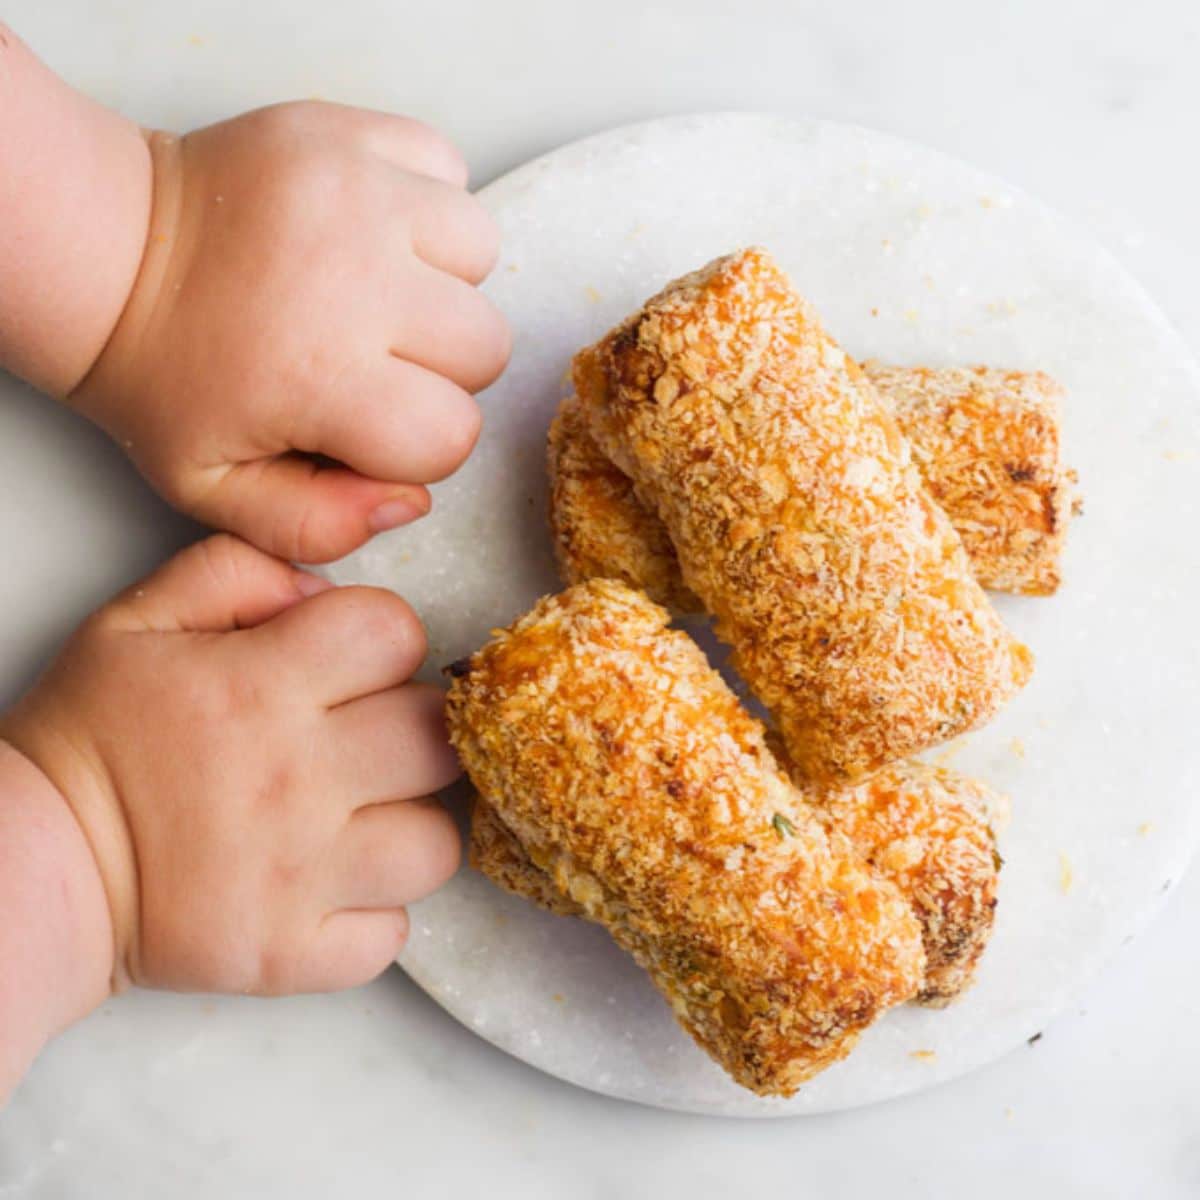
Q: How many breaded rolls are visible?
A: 4